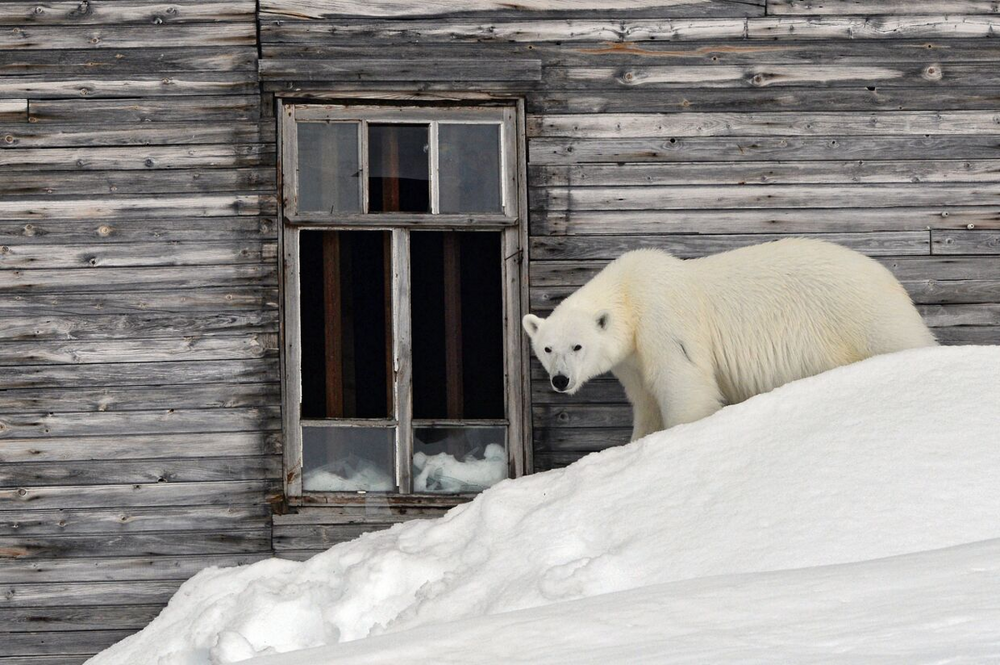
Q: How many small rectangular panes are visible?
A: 5